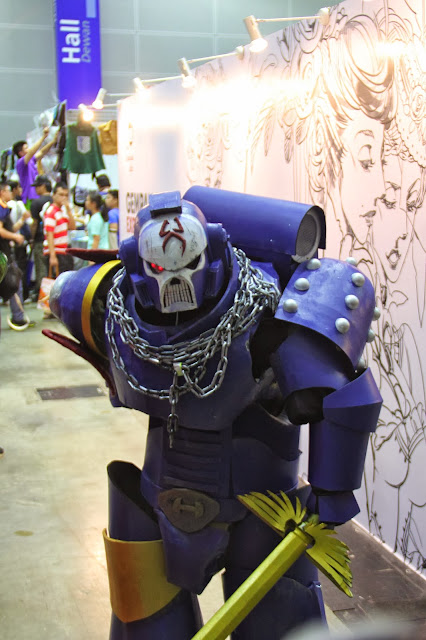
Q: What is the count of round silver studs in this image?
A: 10